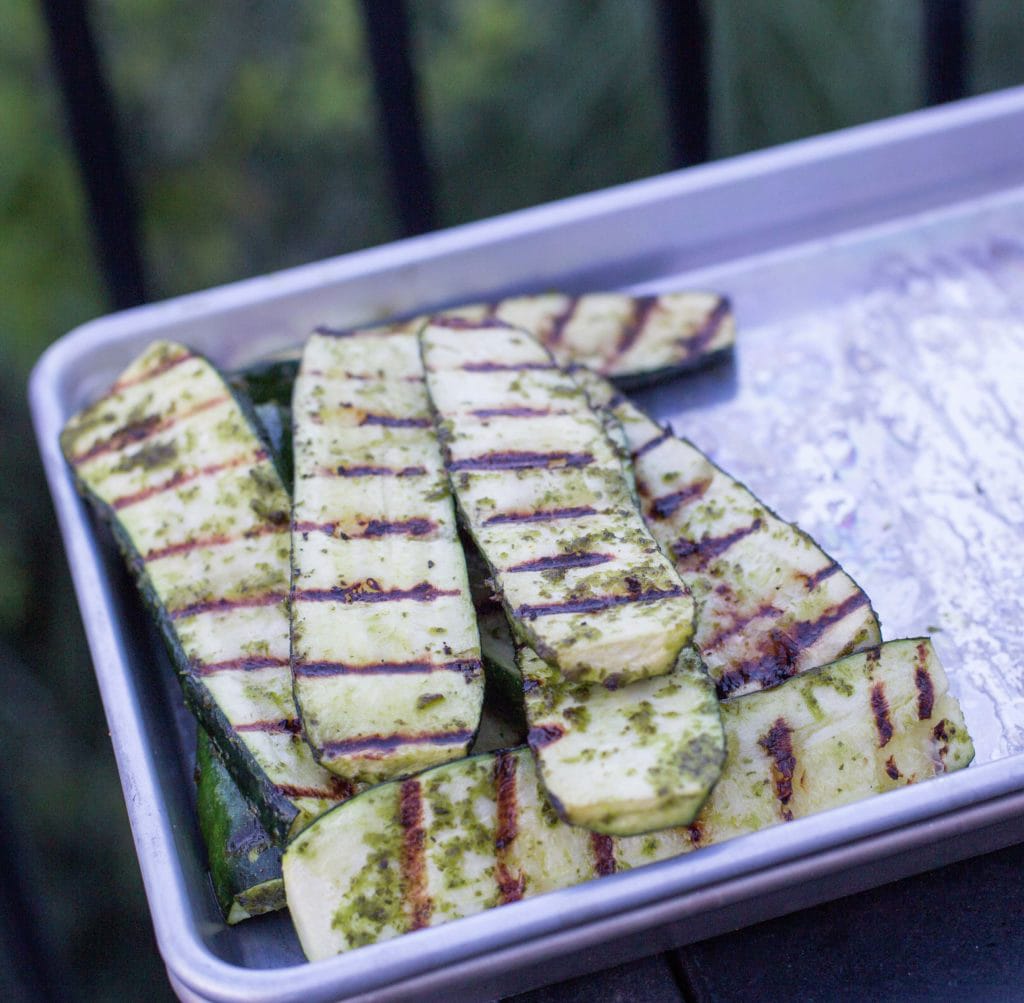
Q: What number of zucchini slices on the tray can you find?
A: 8